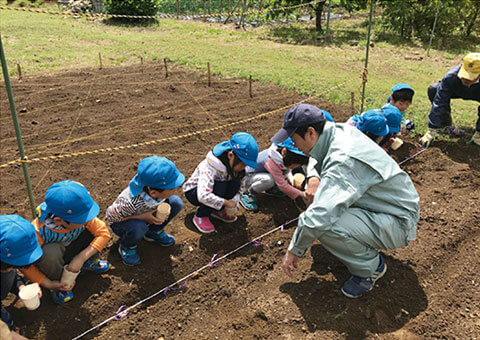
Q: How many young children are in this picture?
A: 9